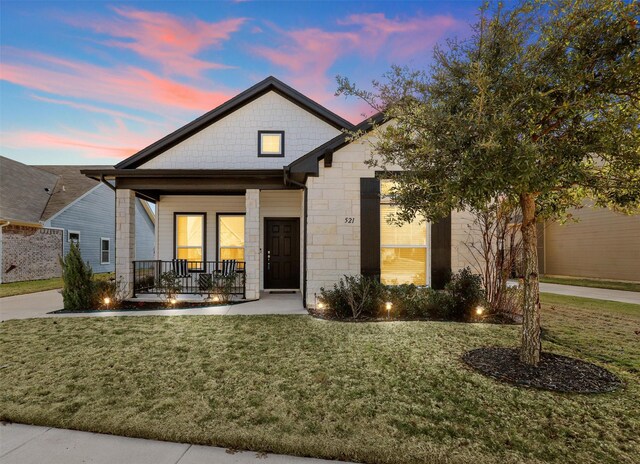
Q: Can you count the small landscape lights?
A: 6